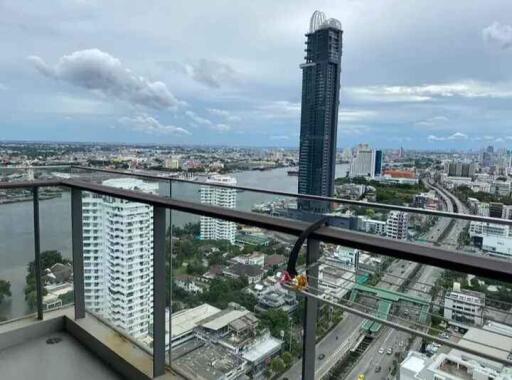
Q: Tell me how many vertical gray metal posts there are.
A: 4